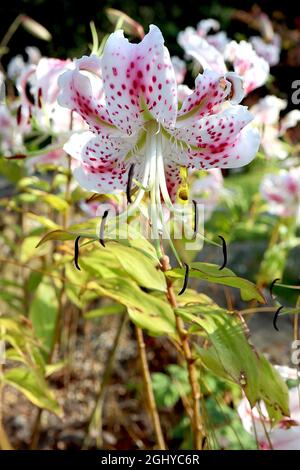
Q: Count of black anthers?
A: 8